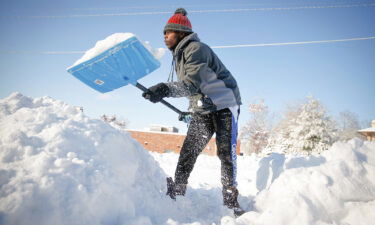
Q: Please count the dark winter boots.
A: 2